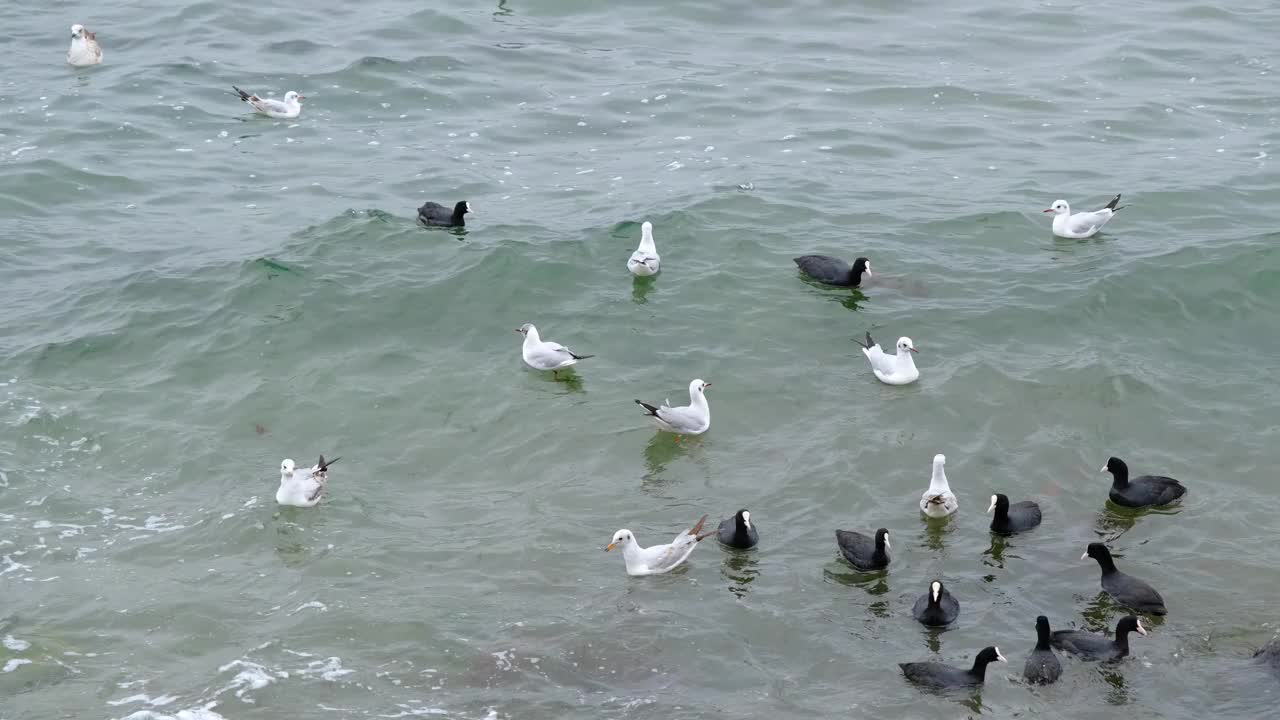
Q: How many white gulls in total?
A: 10